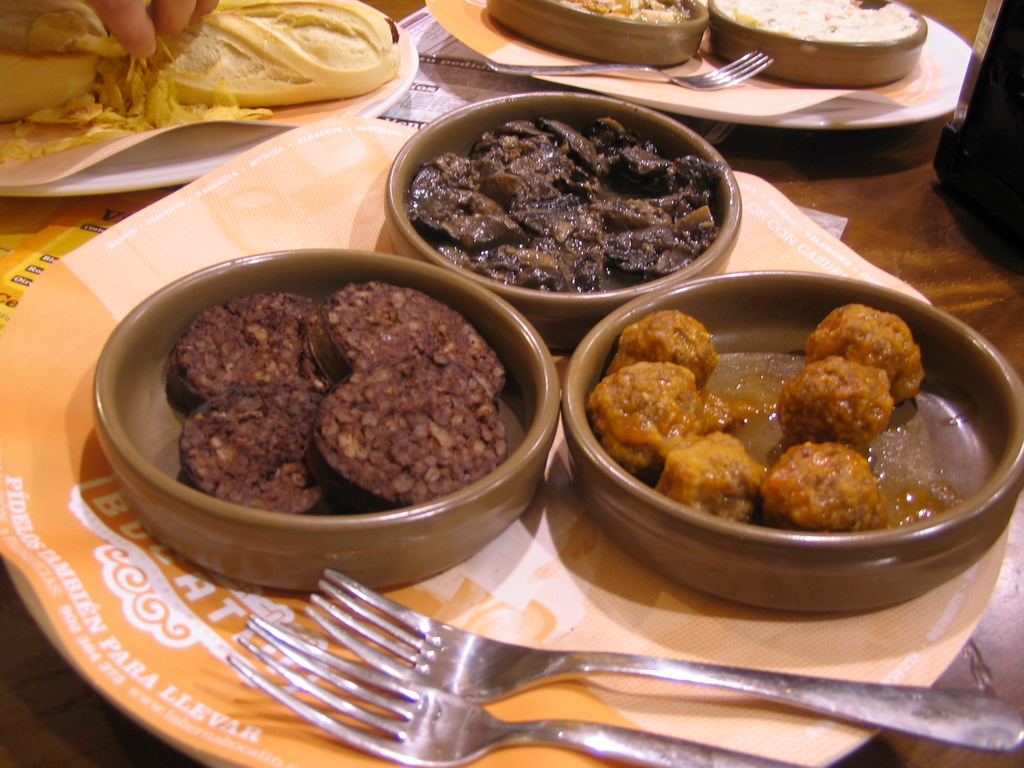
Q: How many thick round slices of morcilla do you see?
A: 4